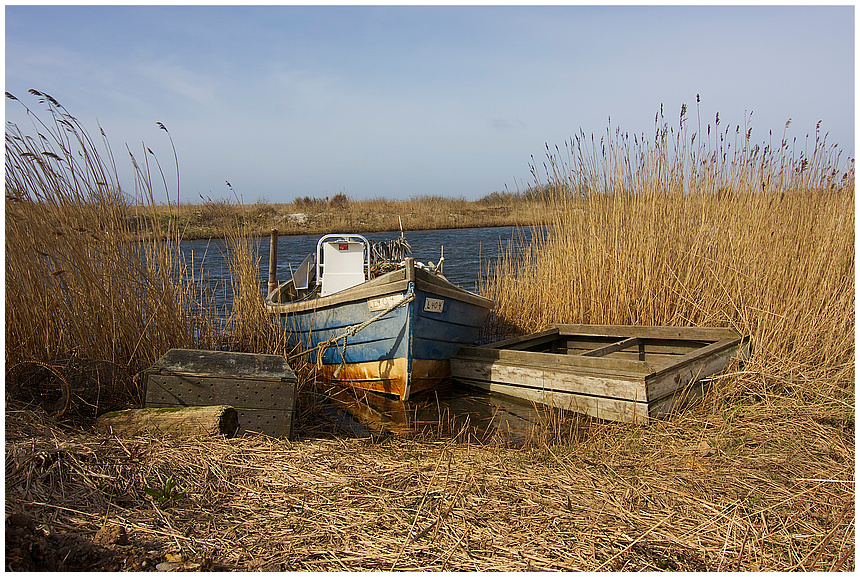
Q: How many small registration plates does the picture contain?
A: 2